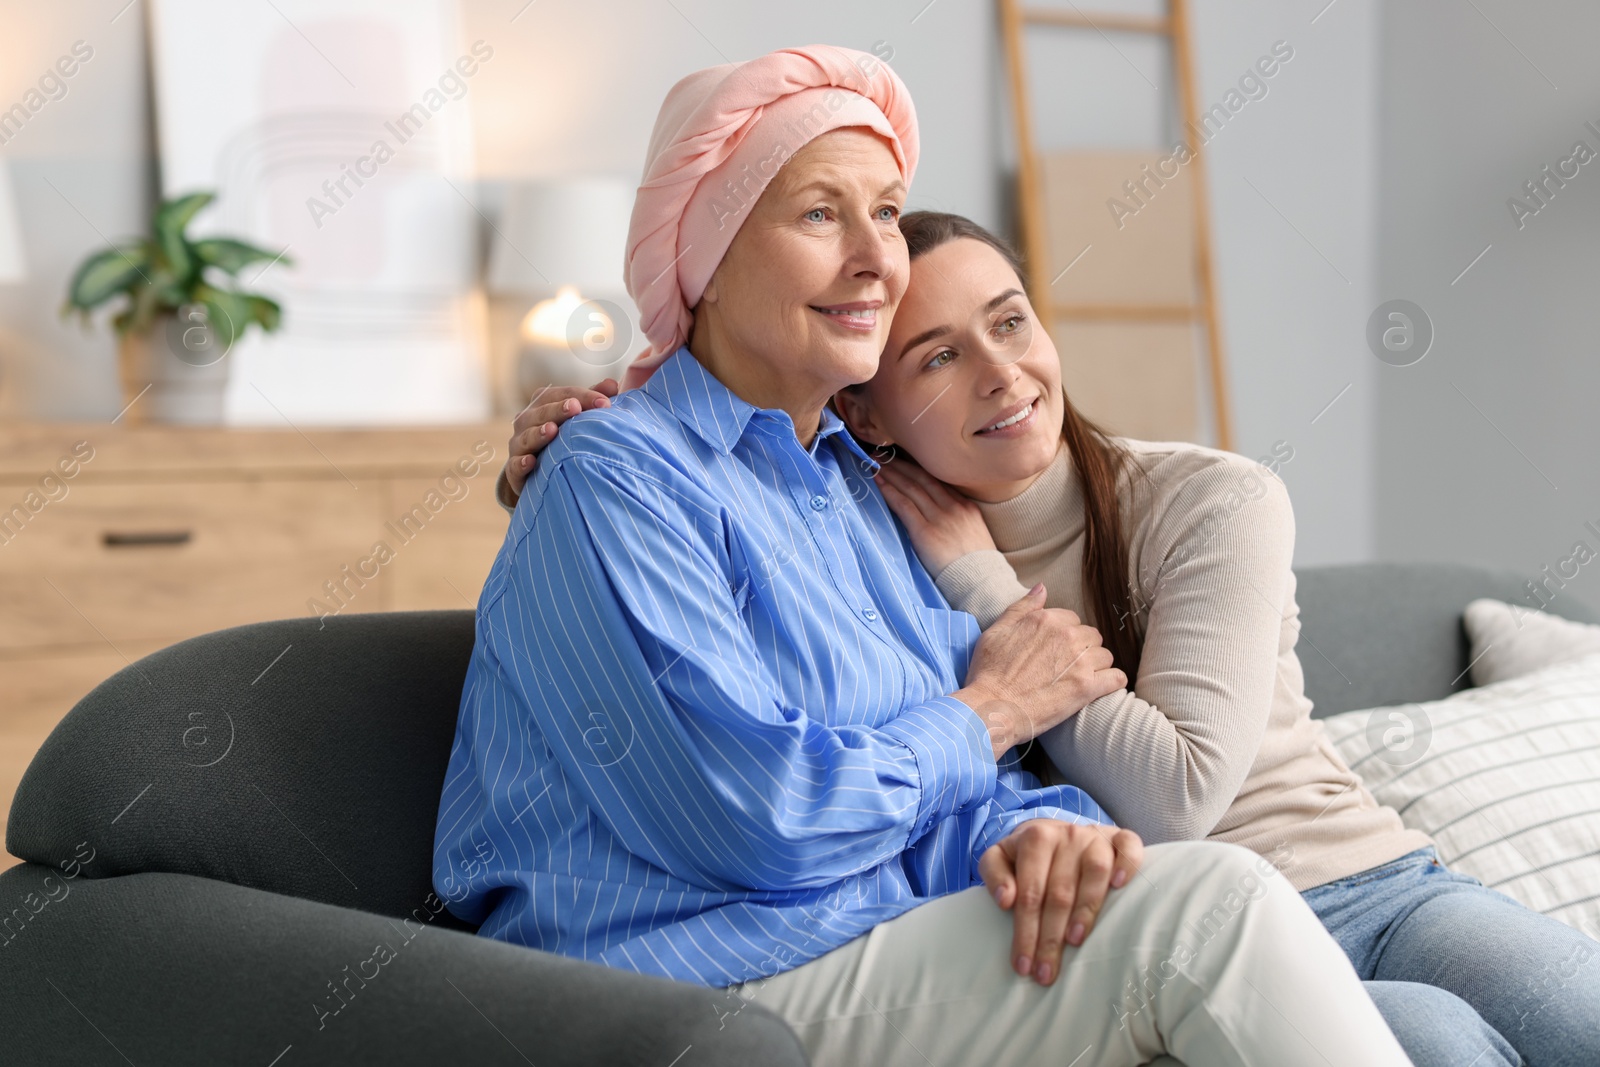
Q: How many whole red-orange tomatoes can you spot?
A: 0